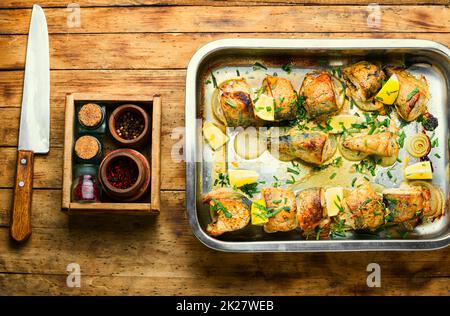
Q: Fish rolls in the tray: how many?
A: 12